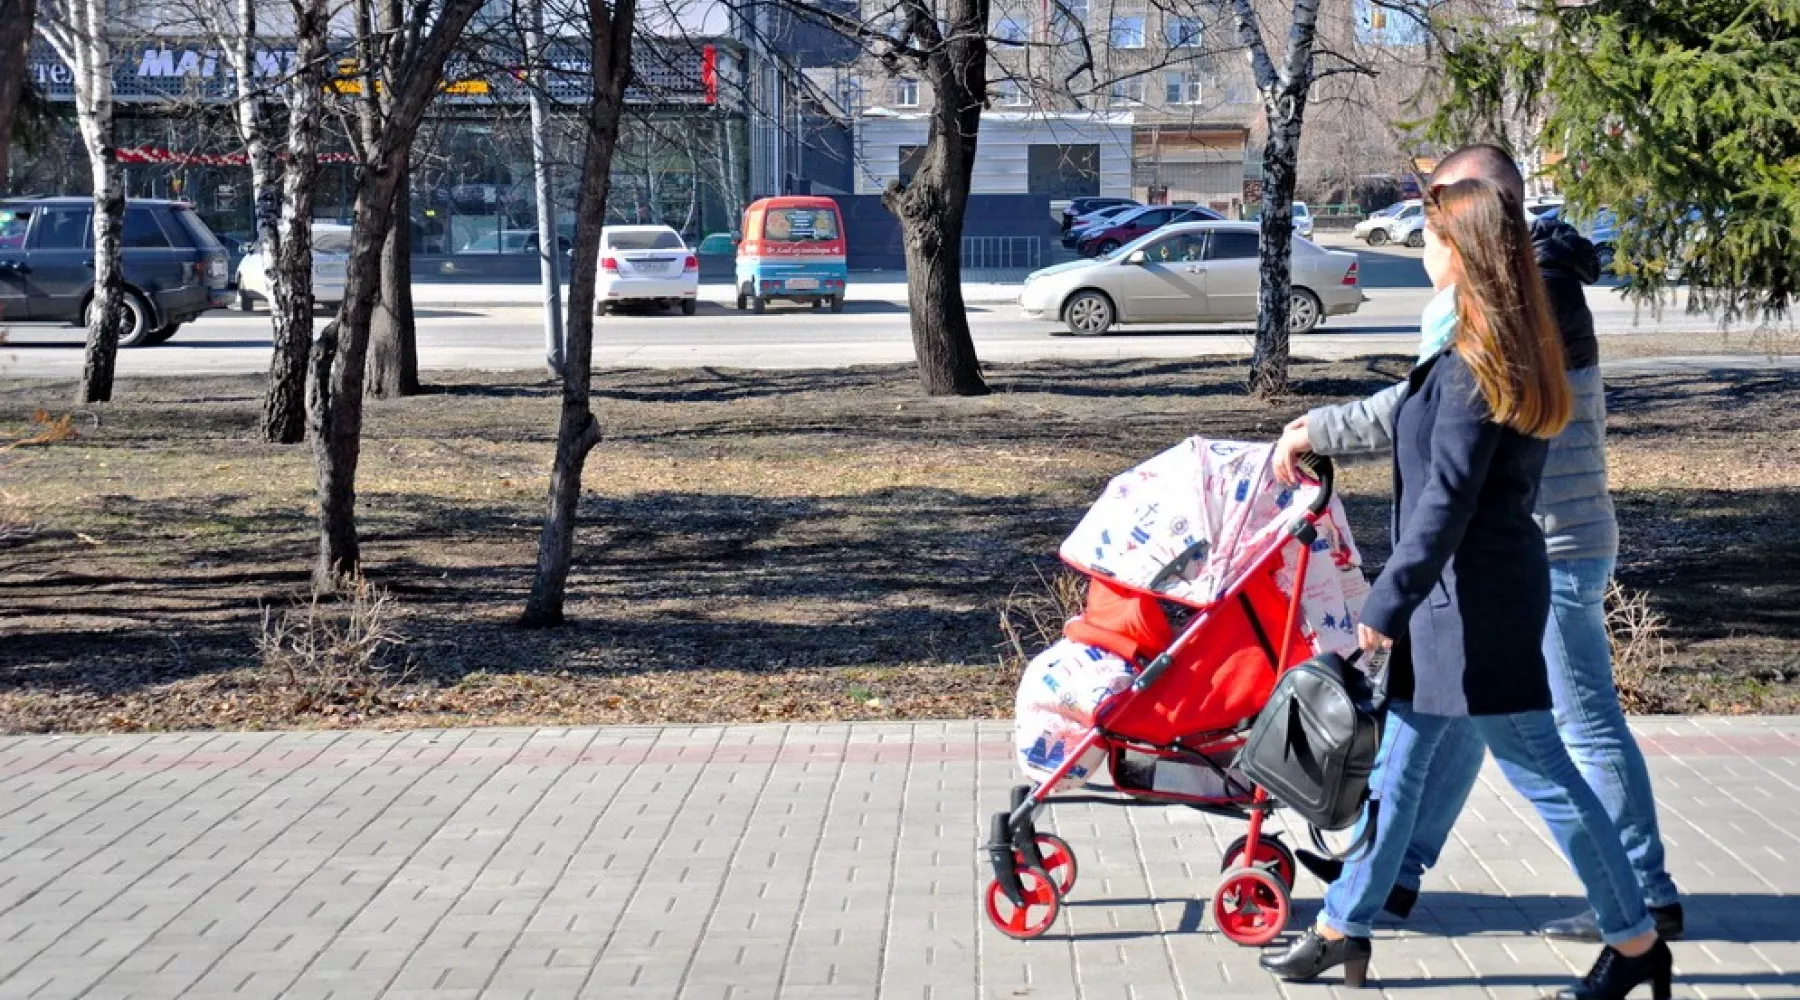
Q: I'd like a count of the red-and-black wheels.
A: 4